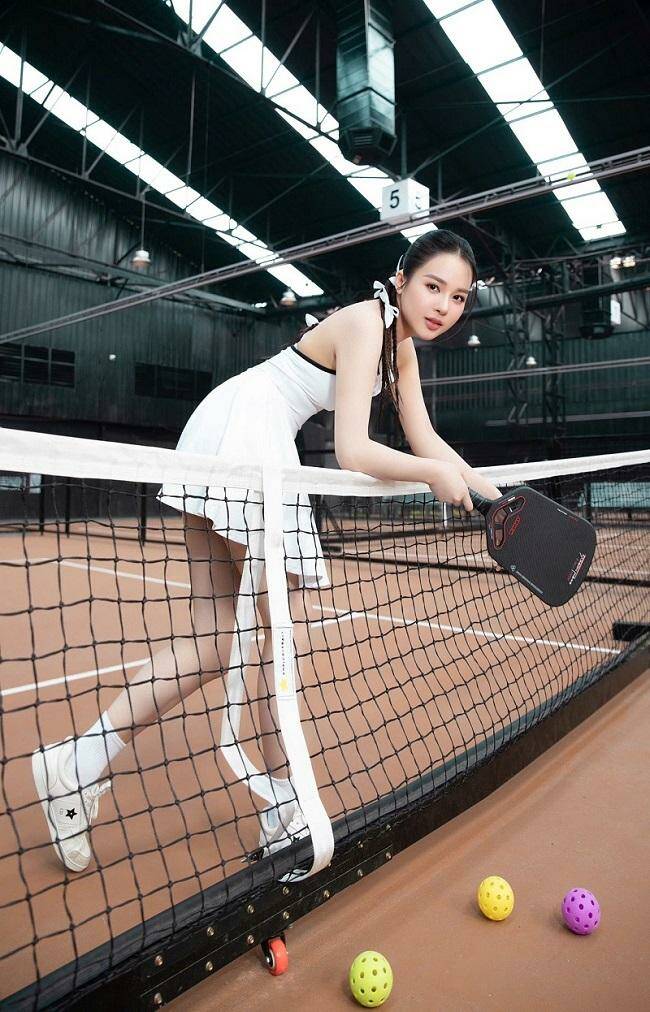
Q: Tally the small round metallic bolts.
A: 14